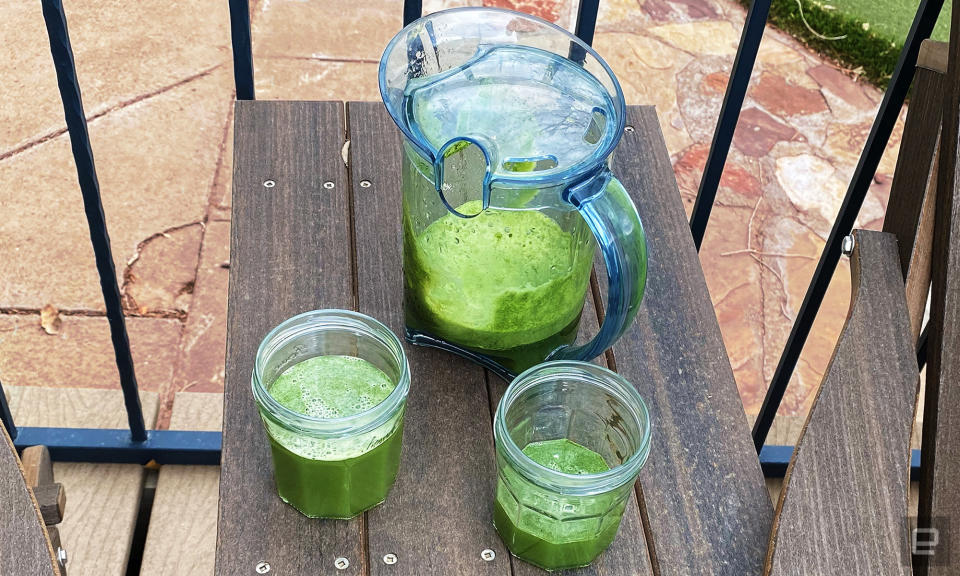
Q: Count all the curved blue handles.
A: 1